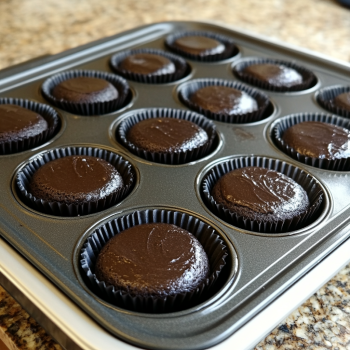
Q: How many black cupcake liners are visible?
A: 12